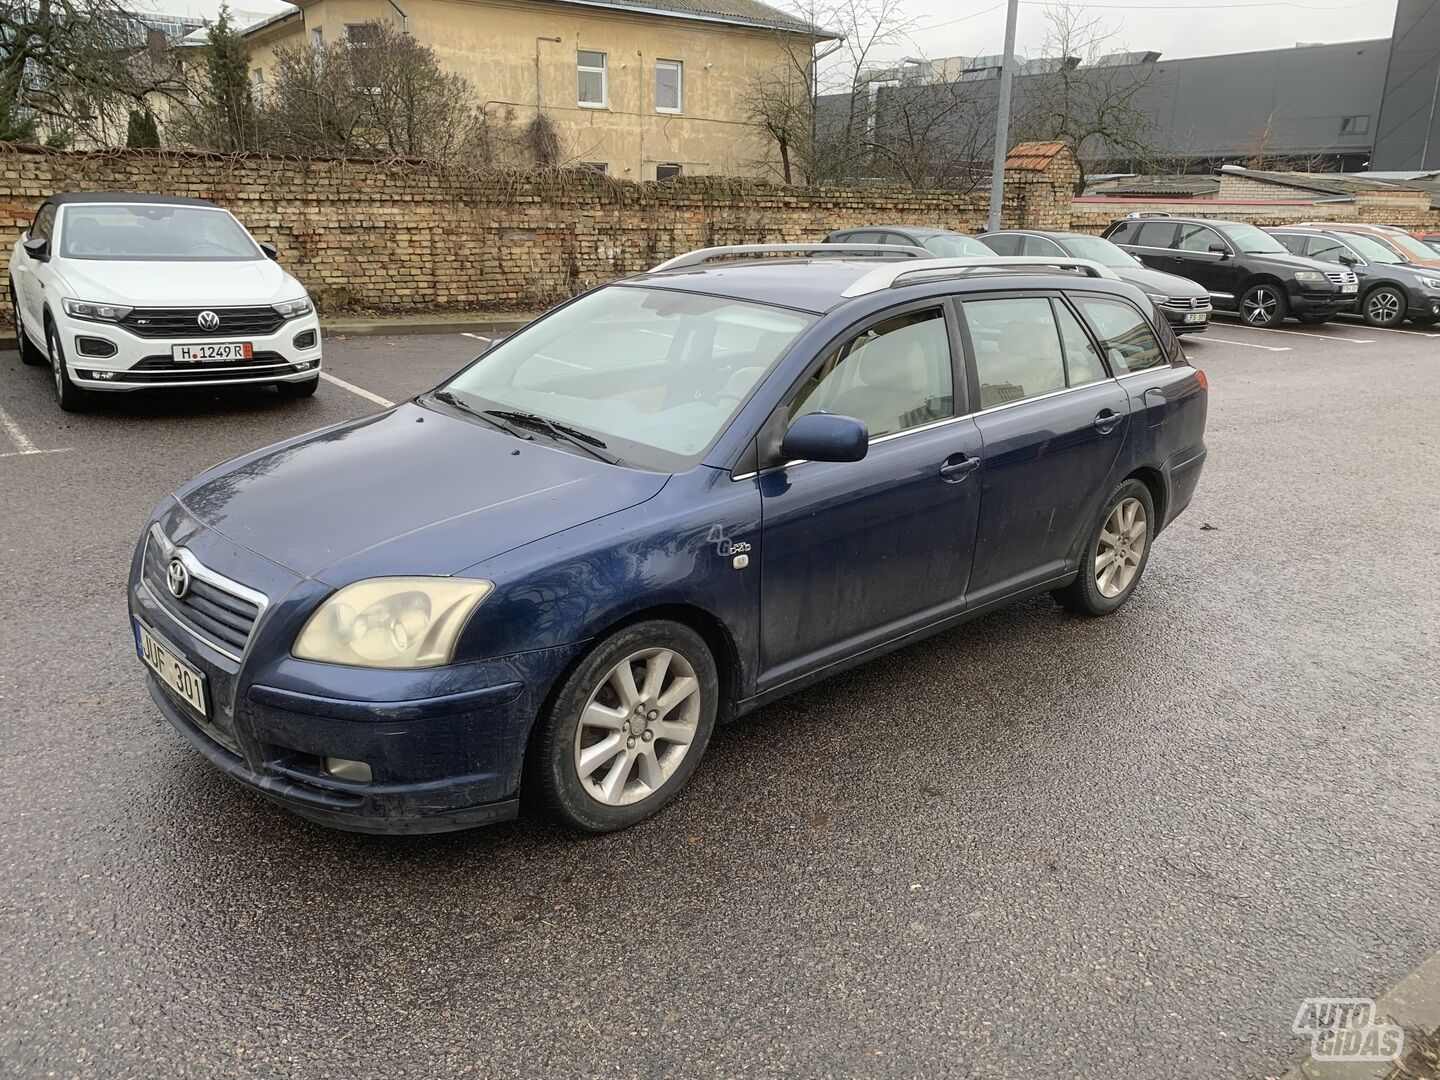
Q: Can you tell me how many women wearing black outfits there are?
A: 0